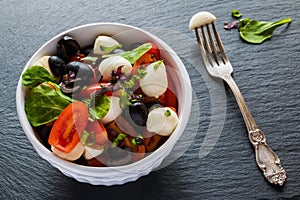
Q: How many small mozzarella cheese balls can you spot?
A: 9